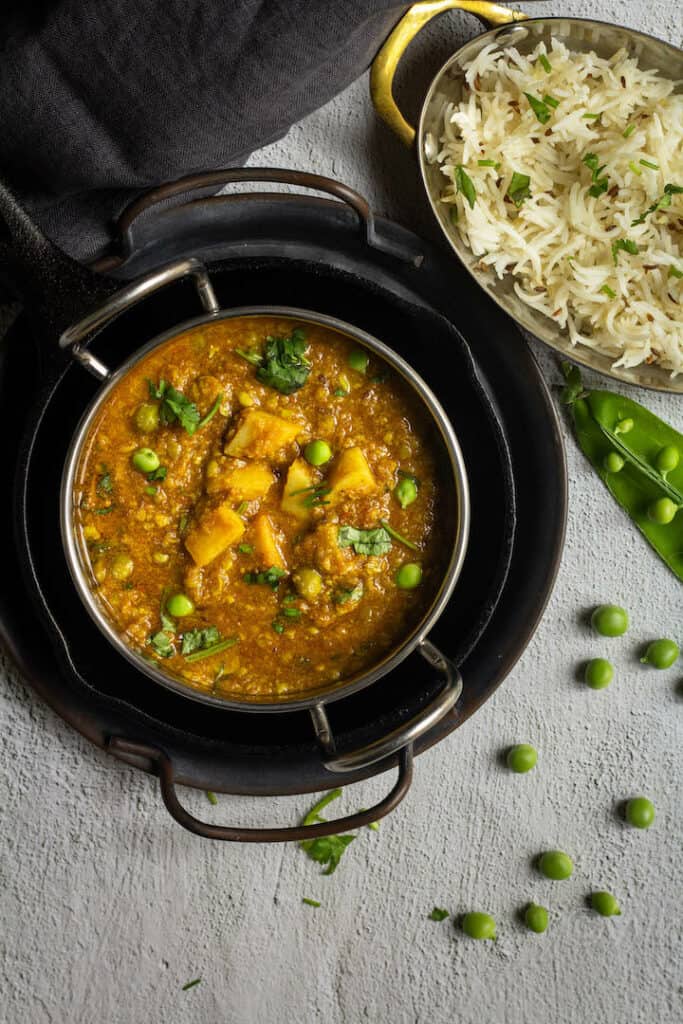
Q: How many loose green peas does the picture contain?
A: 9